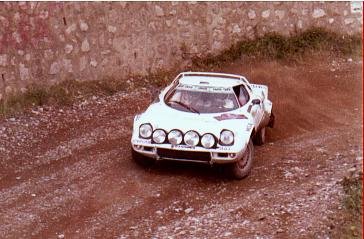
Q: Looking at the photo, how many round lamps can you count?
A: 6